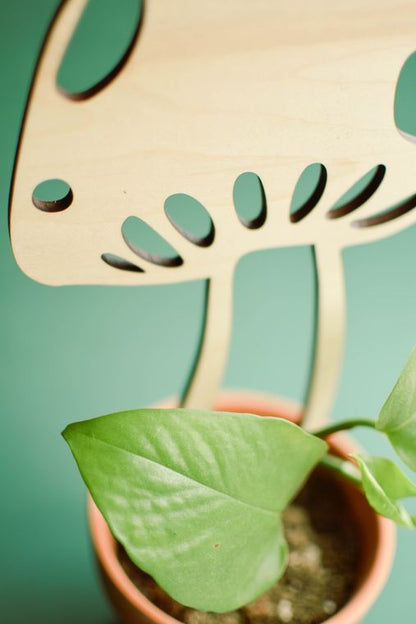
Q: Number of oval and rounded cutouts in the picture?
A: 10